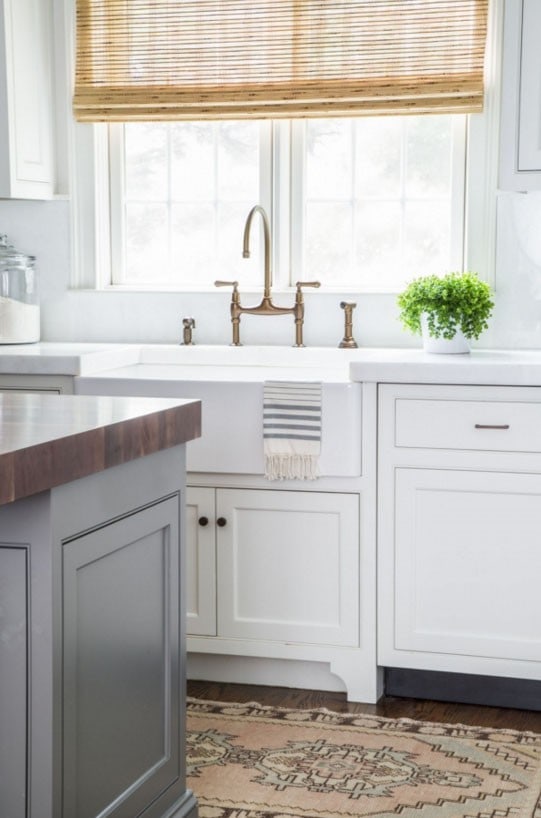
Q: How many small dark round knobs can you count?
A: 2